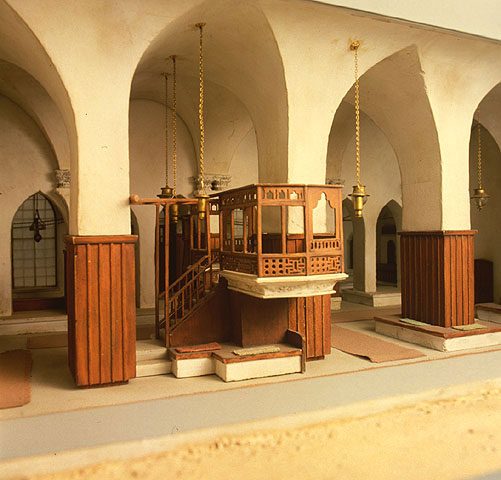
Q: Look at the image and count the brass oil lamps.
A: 5